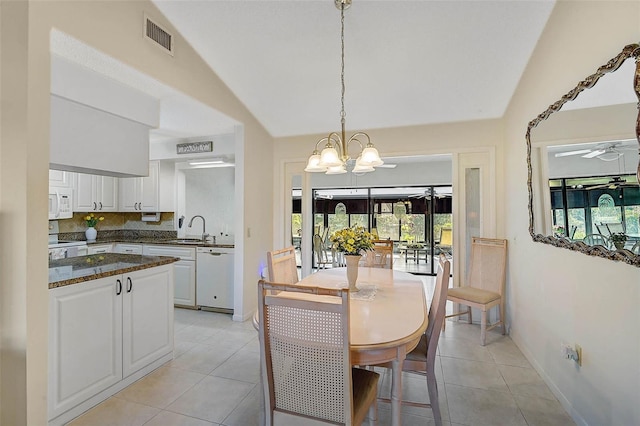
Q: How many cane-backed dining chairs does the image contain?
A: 5